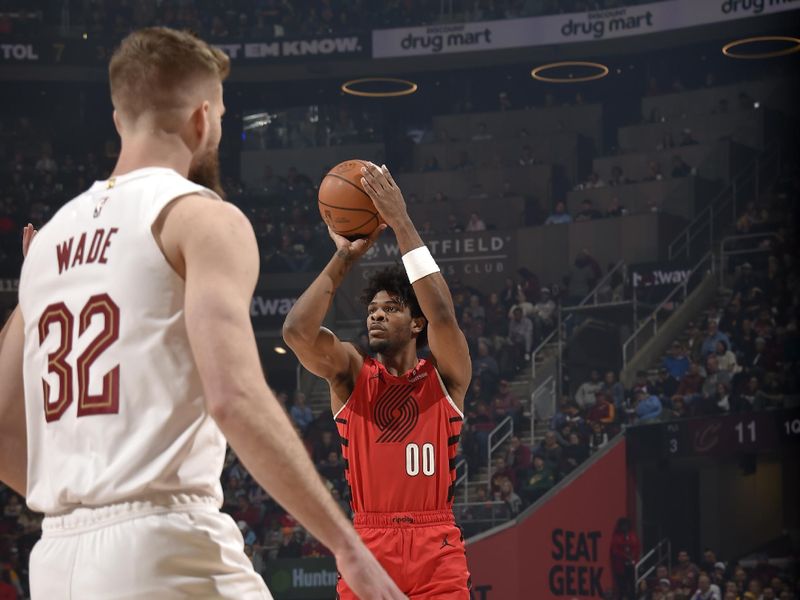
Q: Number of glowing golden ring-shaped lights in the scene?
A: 3